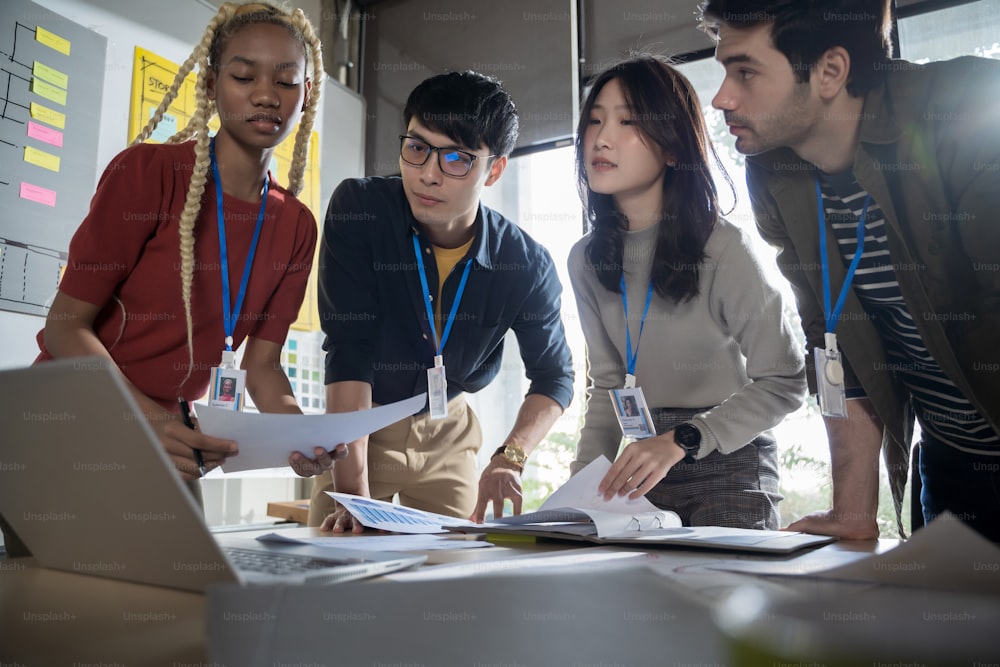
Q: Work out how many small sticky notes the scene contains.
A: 7